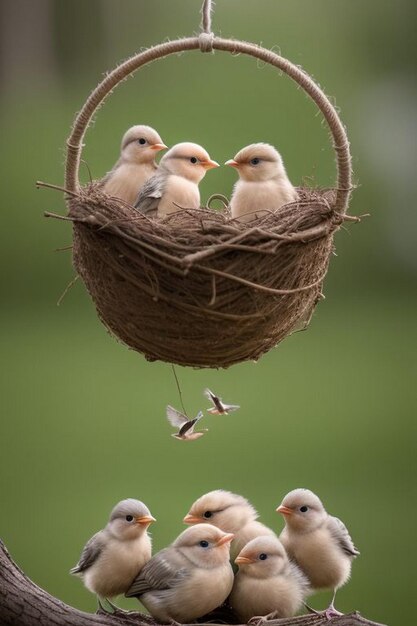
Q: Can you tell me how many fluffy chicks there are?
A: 8